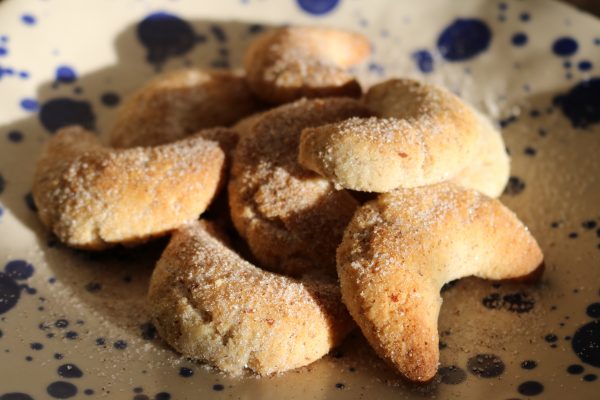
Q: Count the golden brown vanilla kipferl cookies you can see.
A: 8